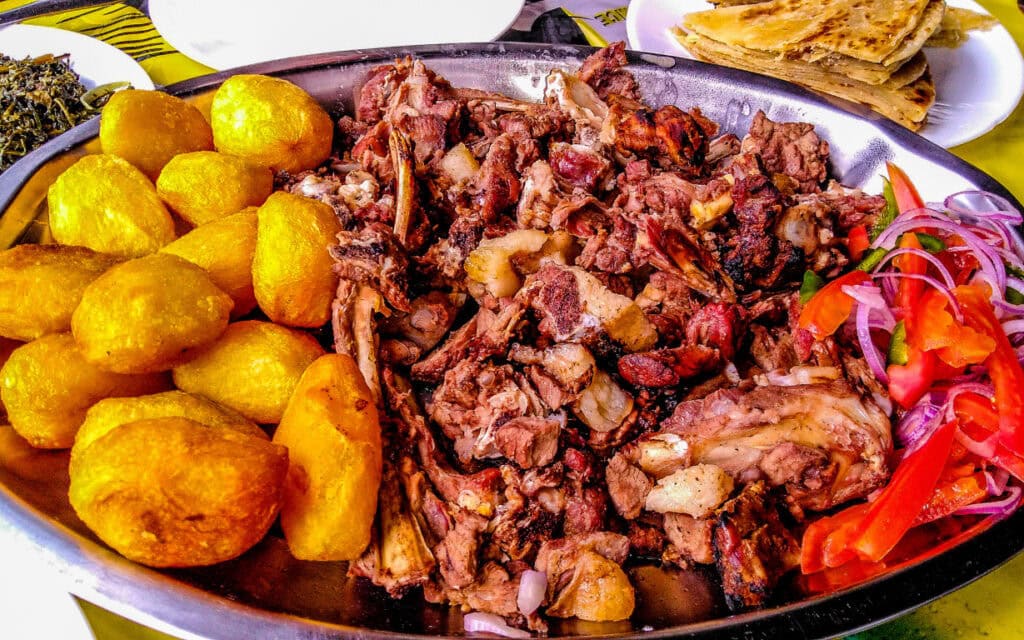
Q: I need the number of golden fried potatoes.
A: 13